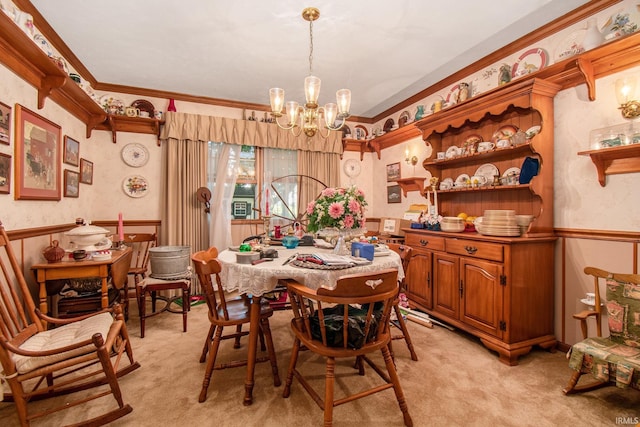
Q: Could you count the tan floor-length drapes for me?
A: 2